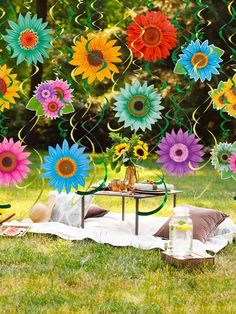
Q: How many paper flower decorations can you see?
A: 12